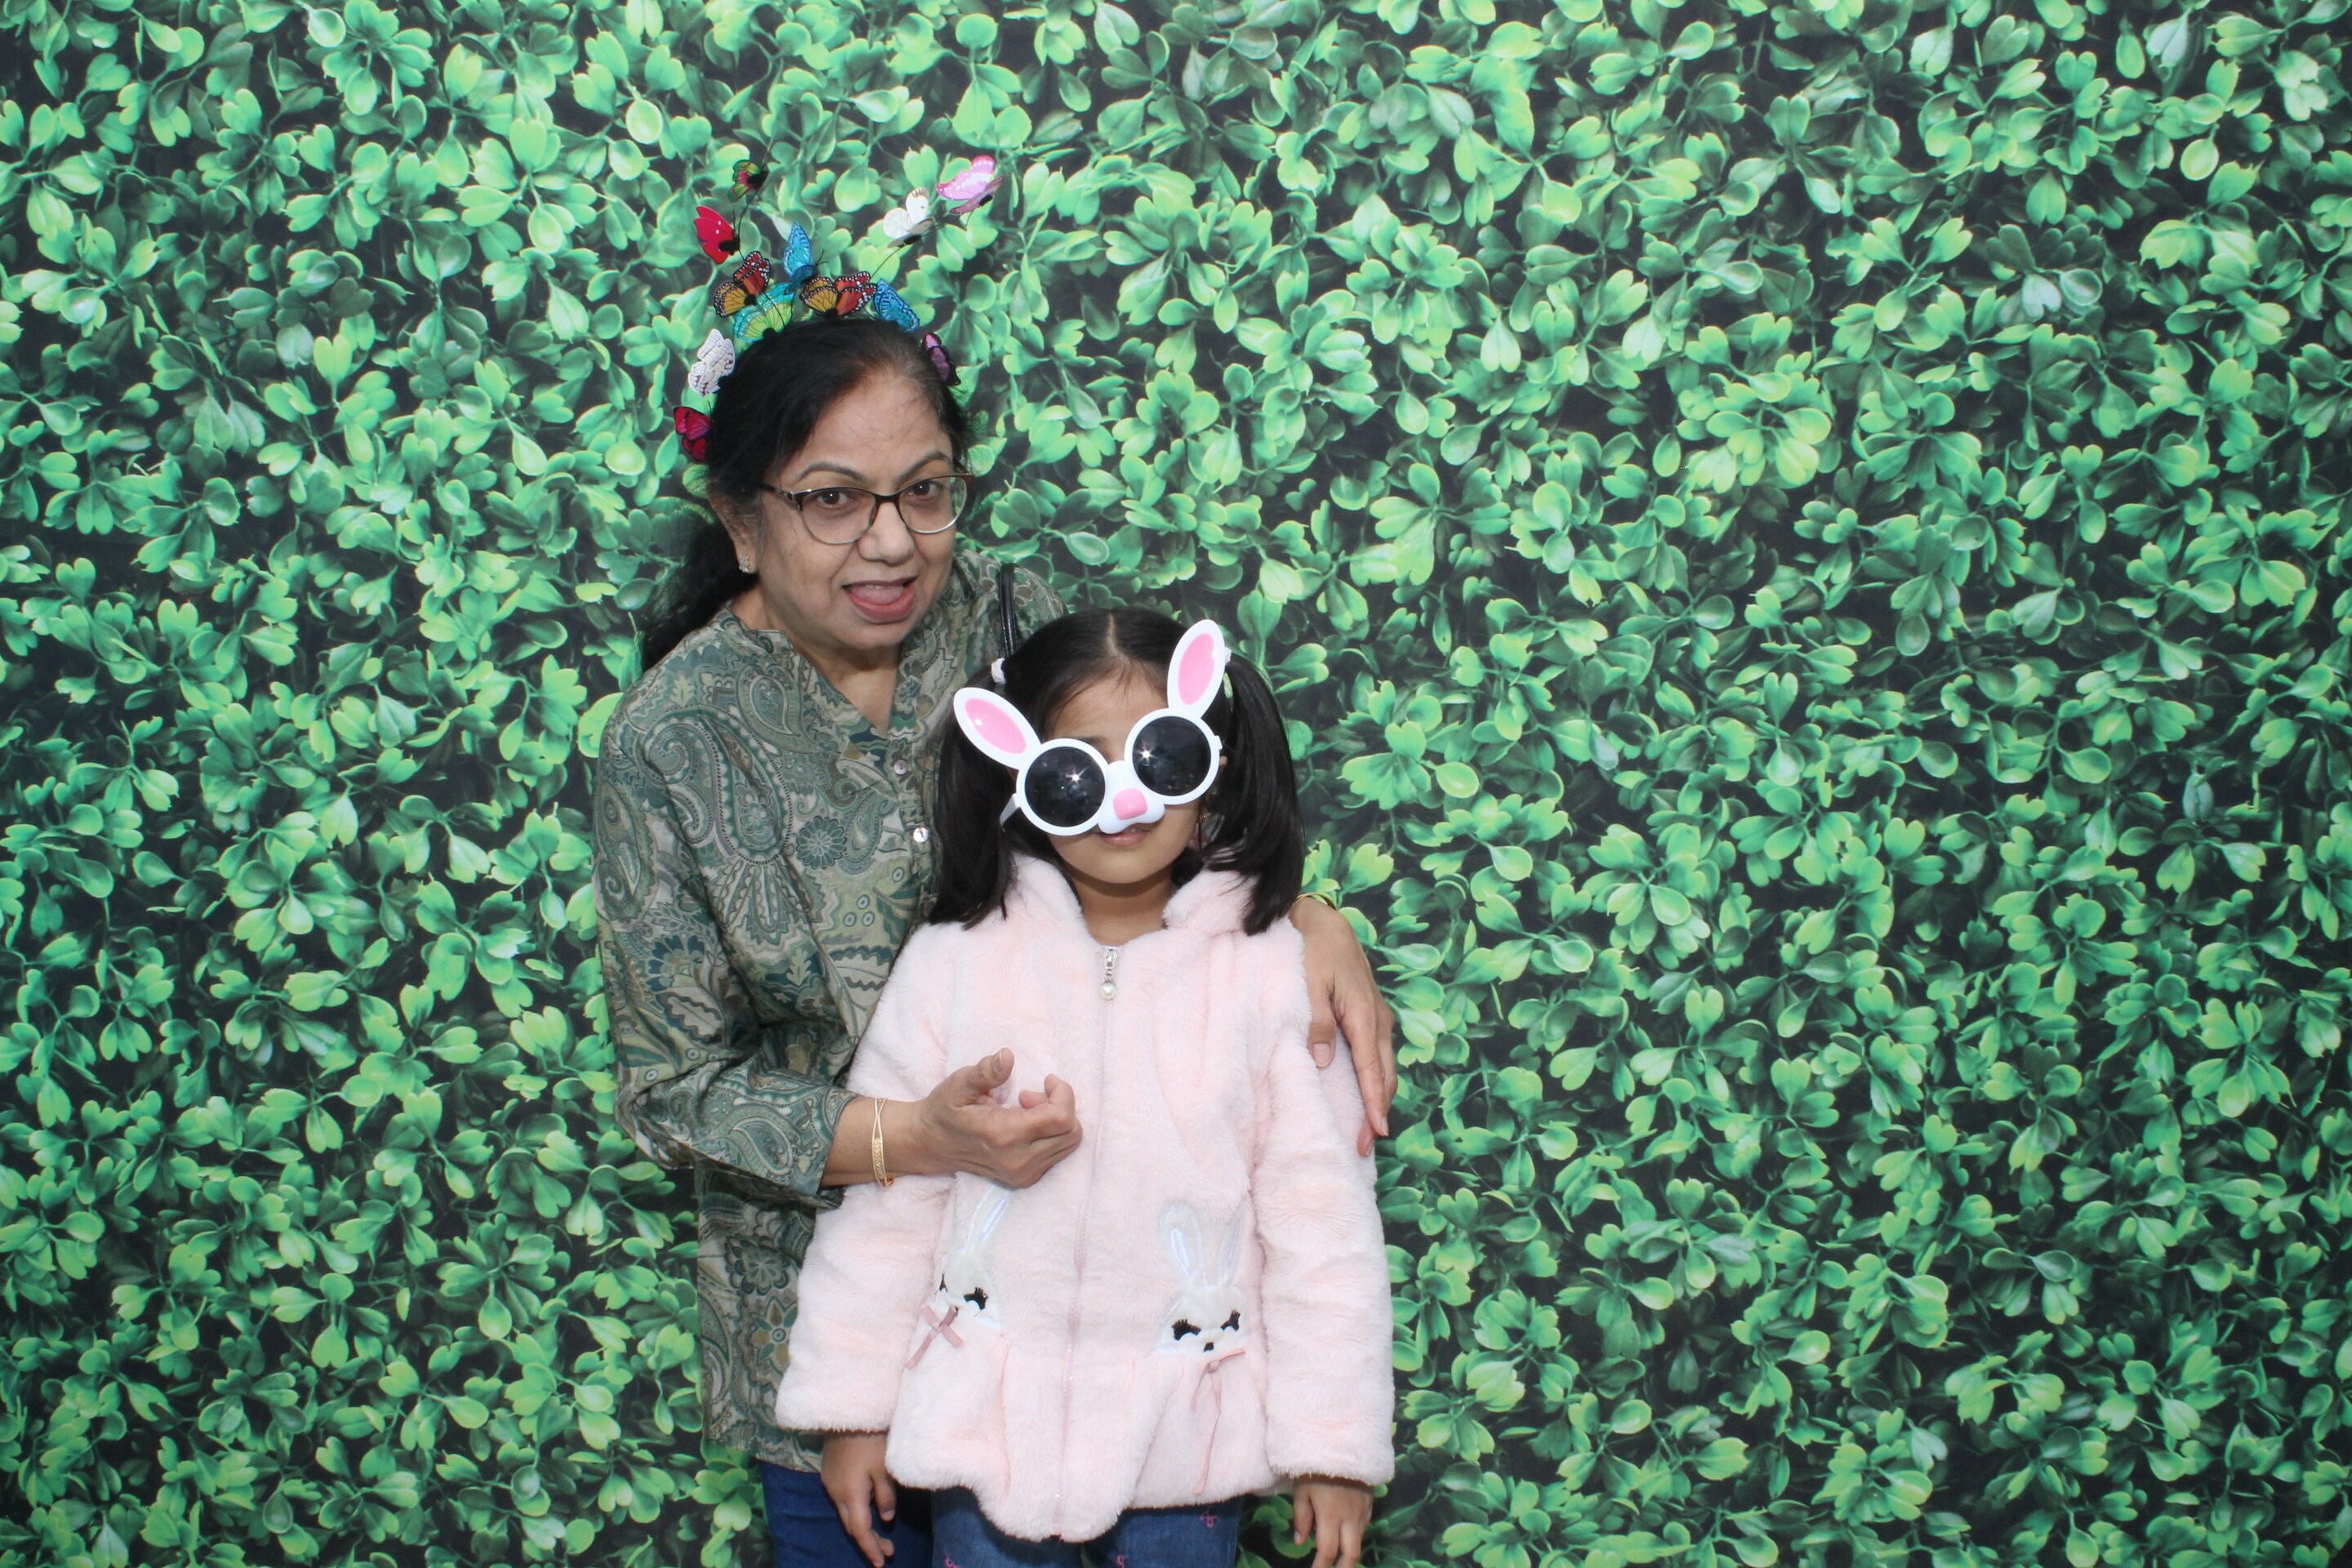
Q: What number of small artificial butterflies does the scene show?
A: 12